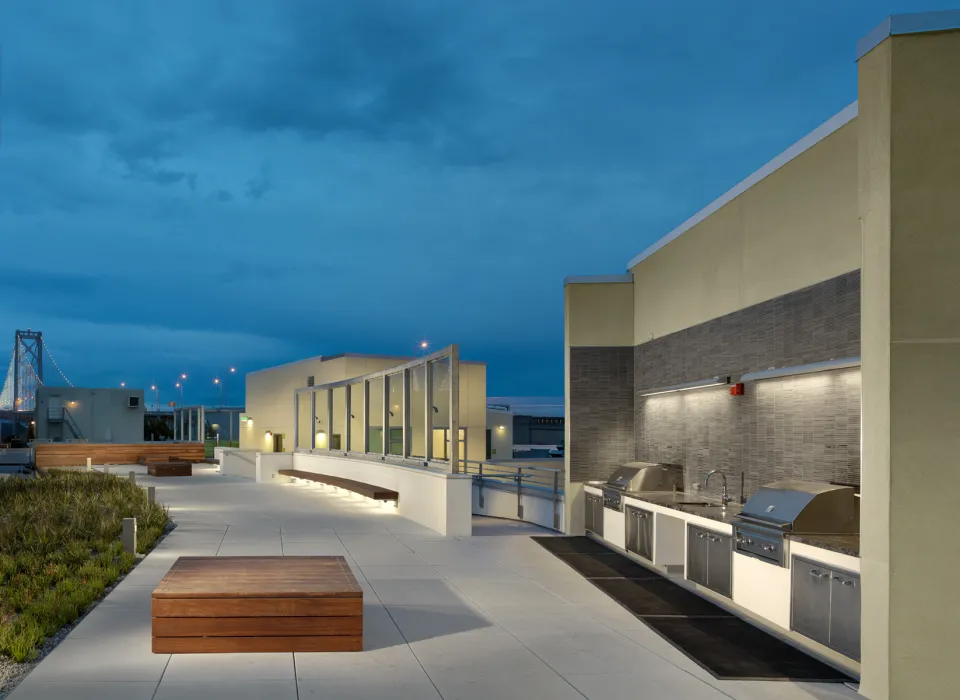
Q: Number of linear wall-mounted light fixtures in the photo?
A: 2